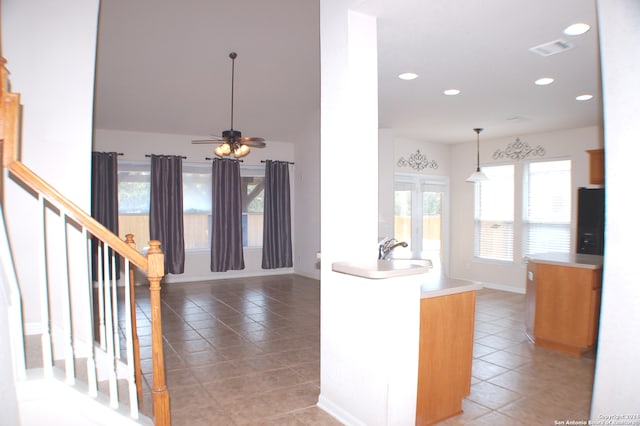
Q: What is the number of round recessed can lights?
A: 5